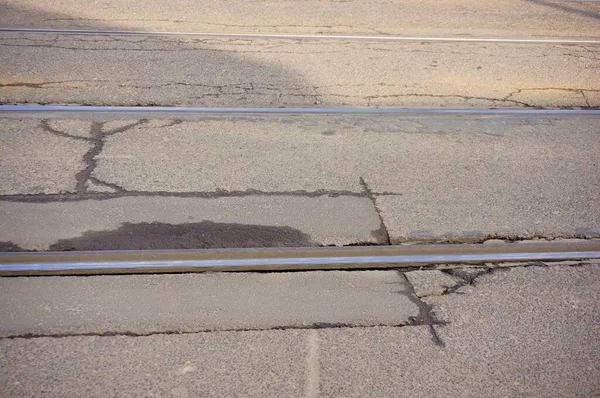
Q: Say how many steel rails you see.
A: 3